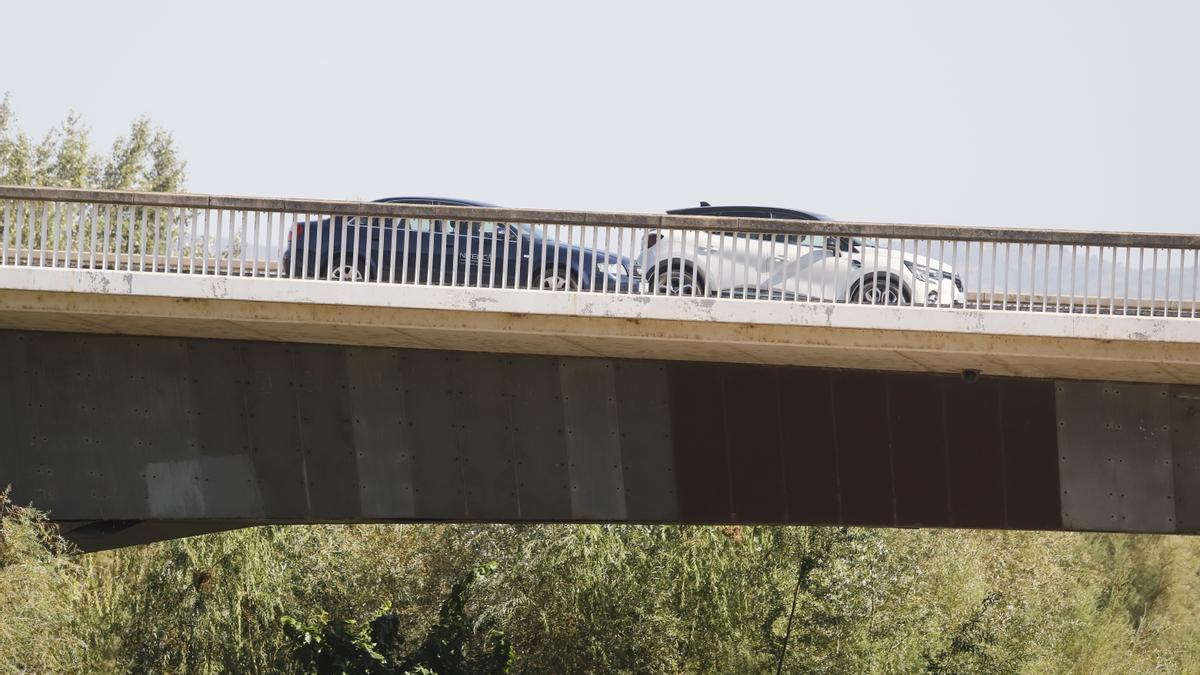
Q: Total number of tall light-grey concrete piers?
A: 0